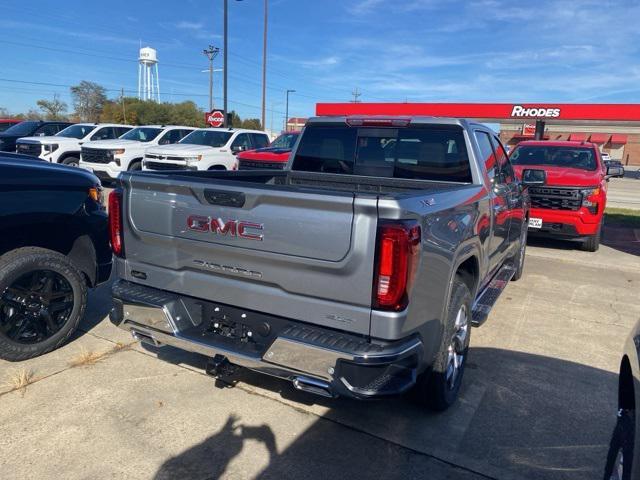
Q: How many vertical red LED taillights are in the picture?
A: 2